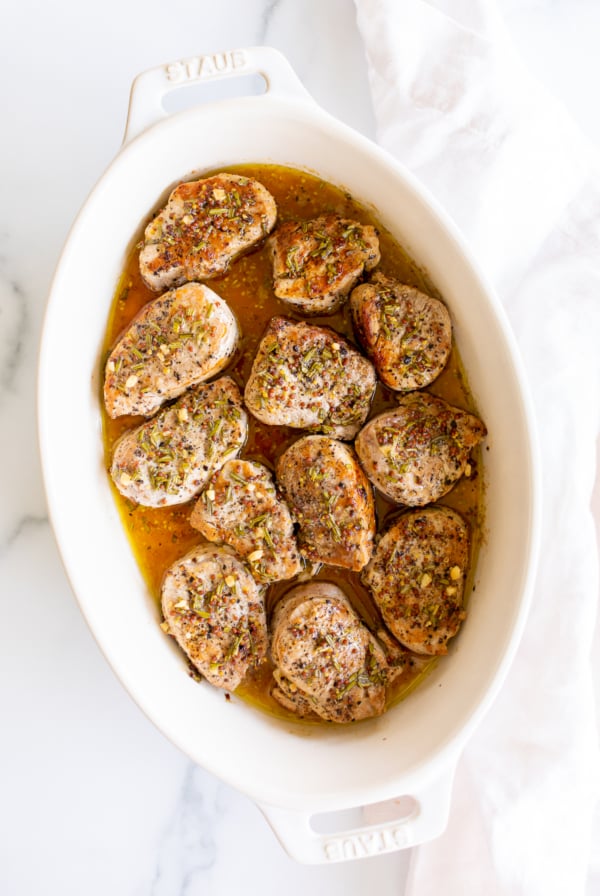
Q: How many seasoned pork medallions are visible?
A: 12